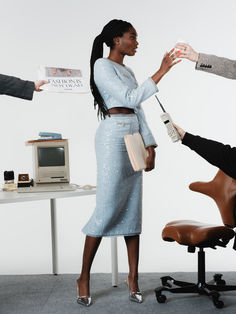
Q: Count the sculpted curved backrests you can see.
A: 1